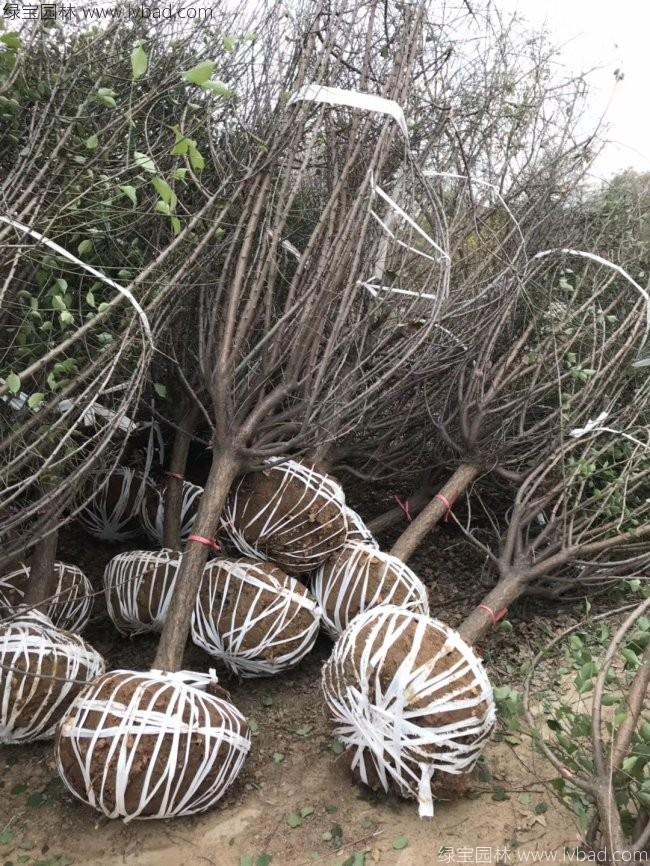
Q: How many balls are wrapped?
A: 11